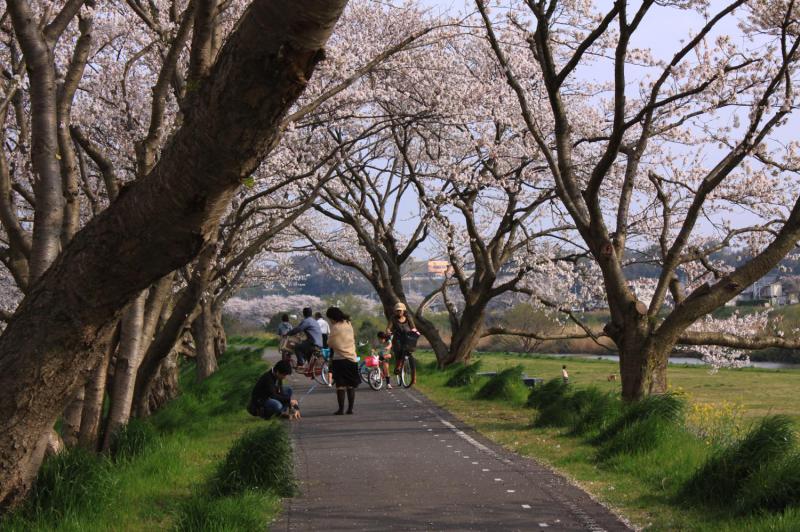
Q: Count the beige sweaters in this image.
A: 1